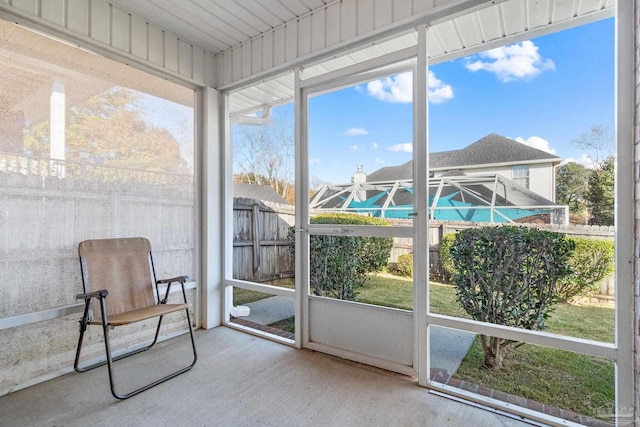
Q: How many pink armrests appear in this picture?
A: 0